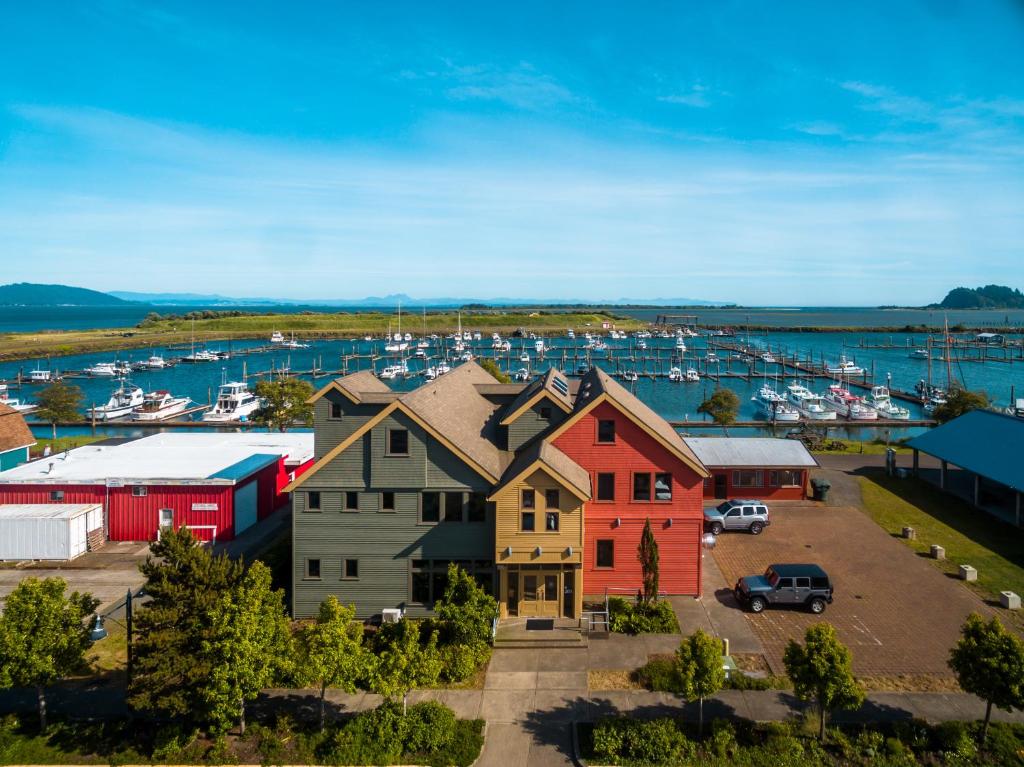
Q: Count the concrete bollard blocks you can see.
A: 4